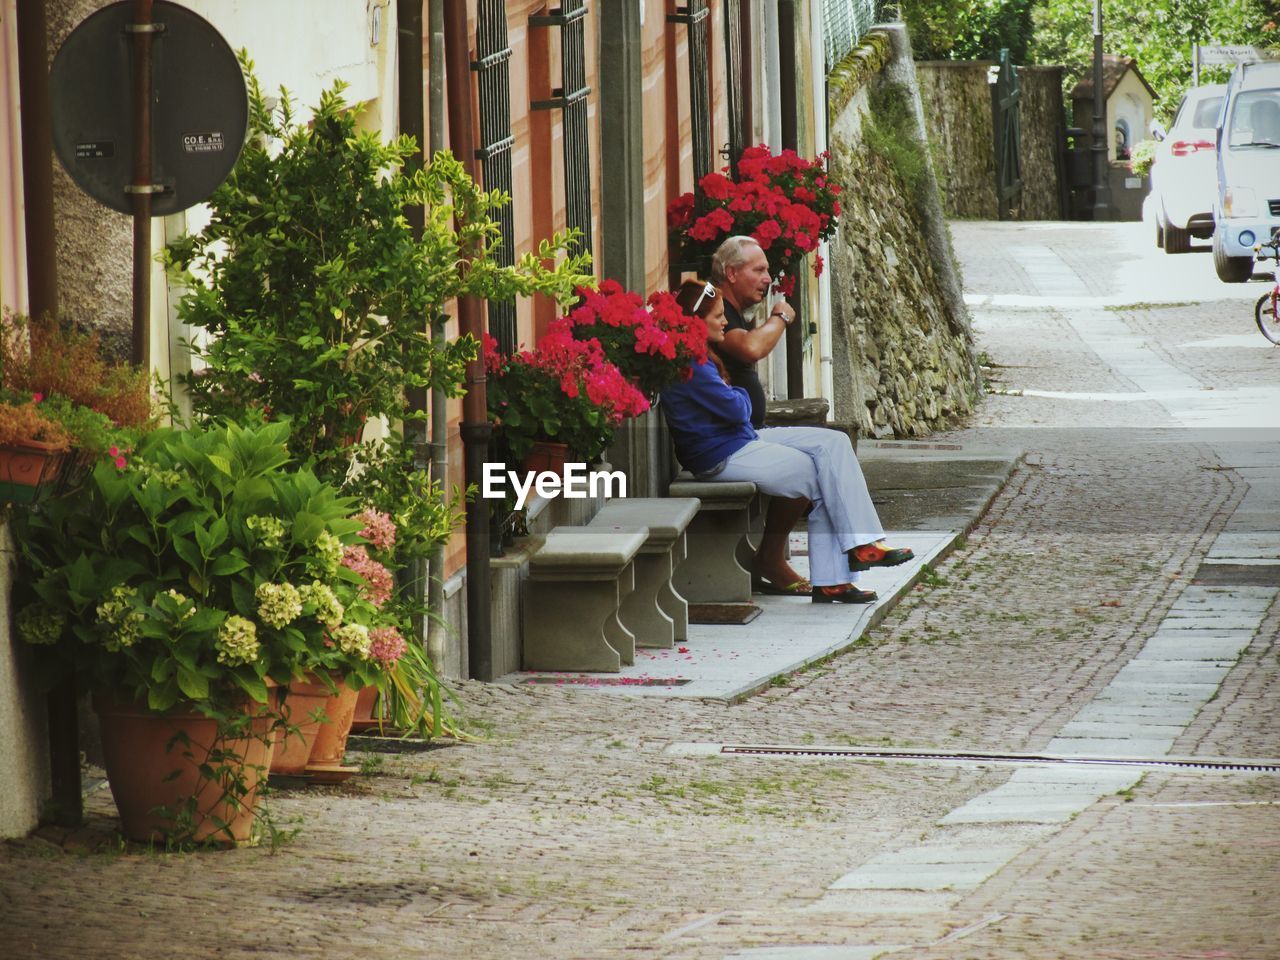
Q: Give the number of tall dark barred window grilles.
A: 3